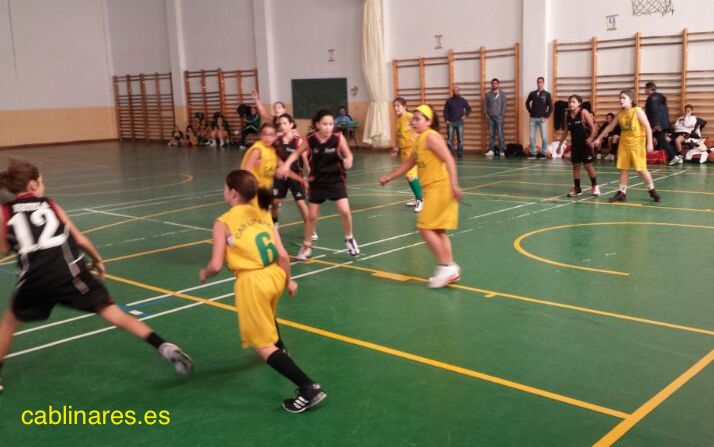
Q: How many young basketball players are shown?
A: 10